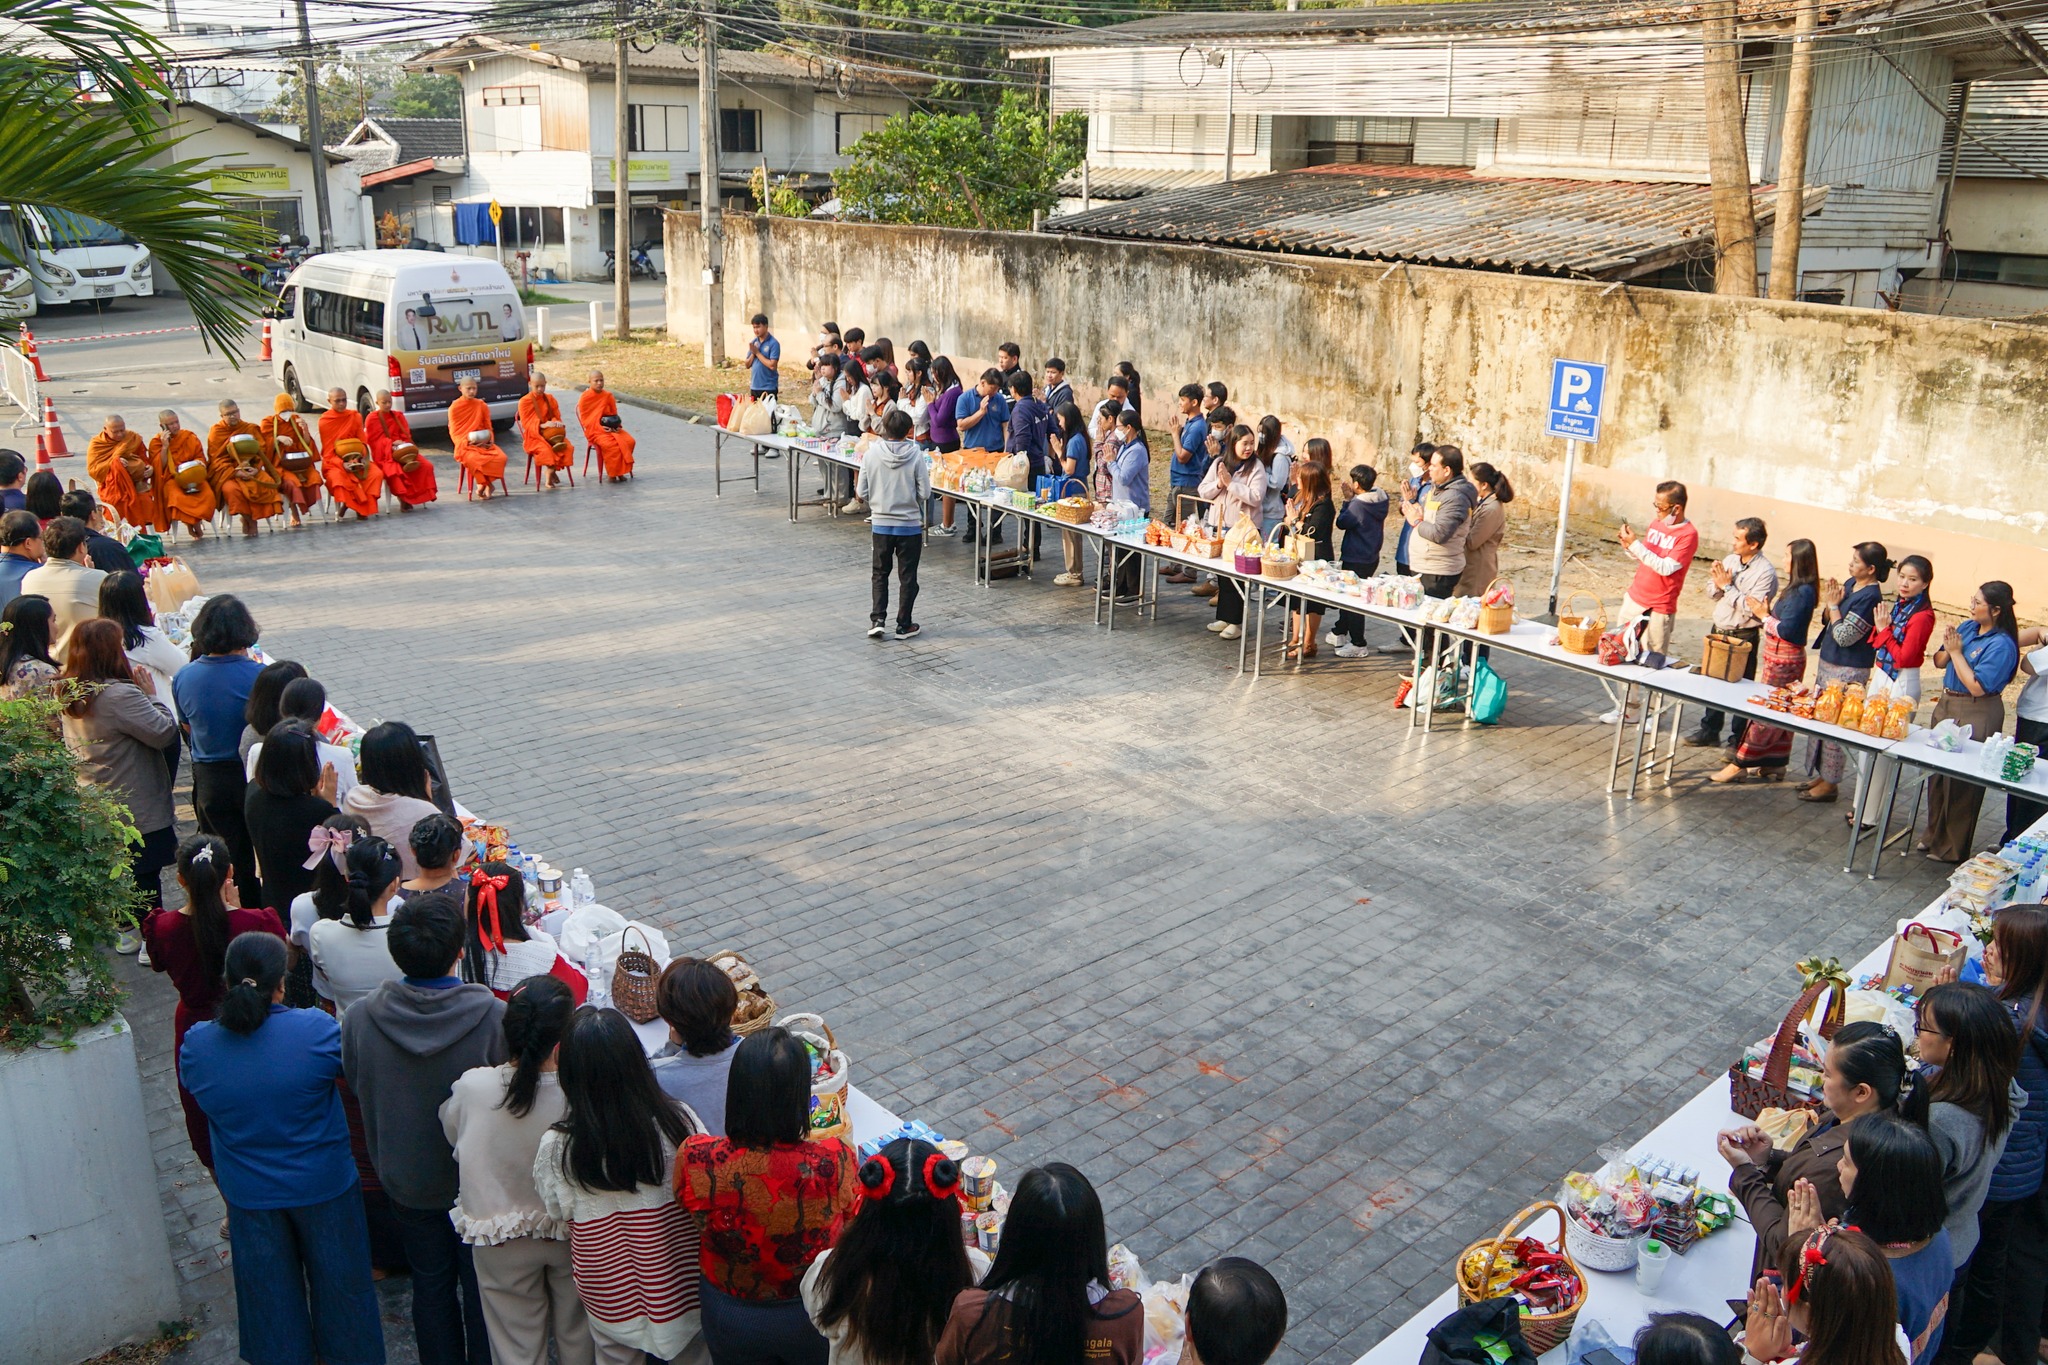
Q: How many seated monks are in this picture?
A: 9